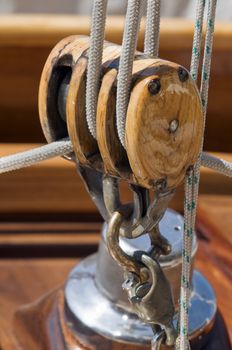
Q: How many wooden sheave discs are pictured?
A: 4